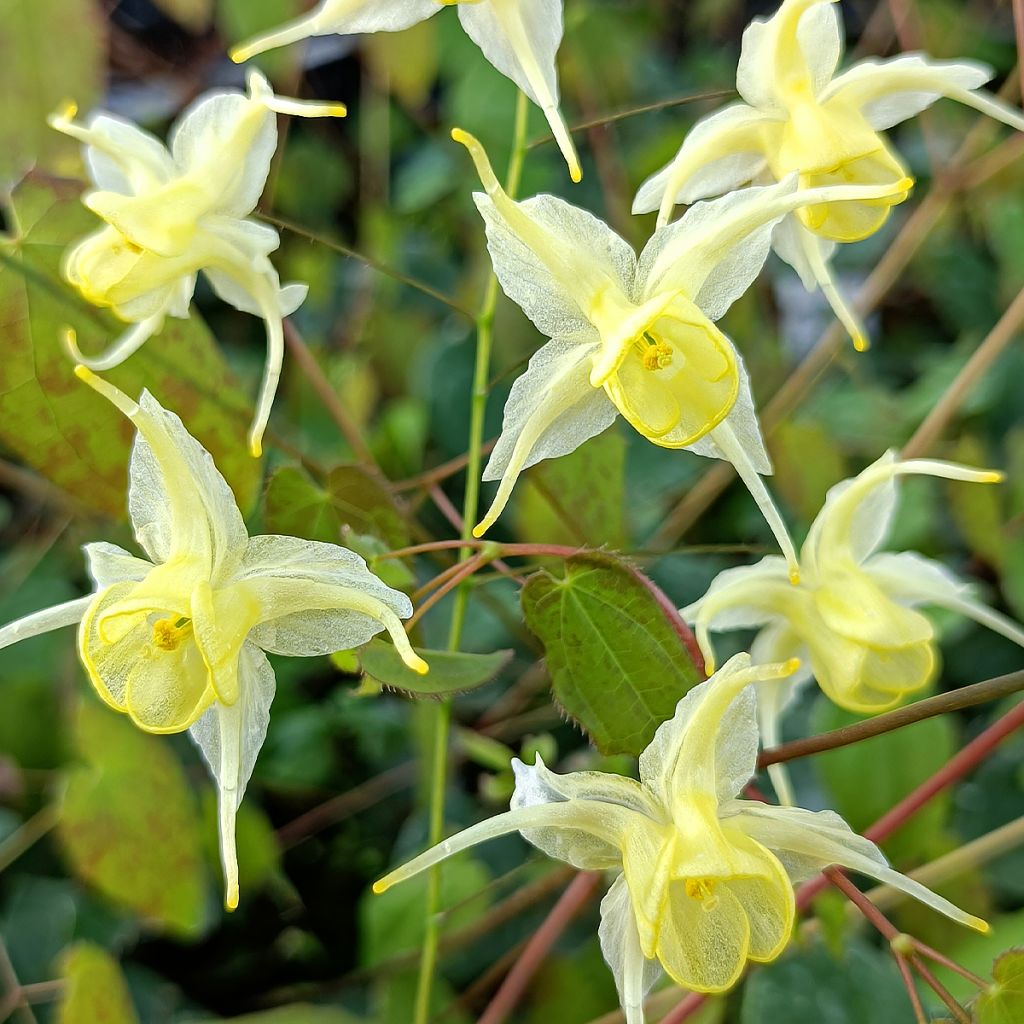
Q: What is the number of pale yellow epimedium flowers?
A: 7